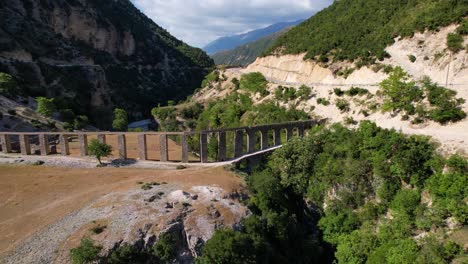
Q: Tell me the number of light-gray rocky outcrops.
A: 1